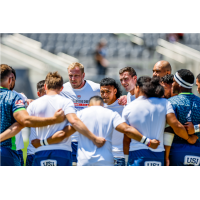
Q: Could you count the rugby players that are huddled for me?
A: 13